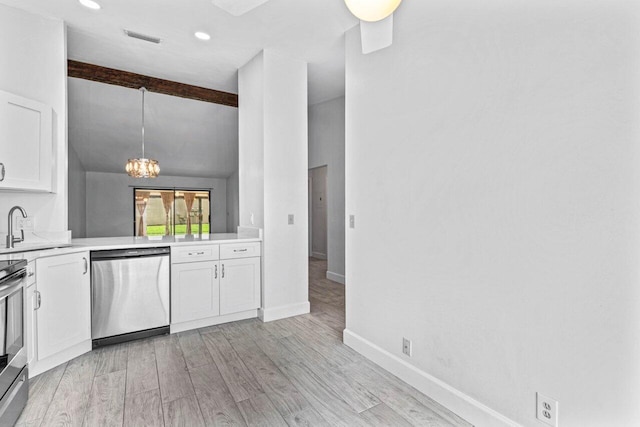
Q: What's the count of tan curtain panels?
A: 3